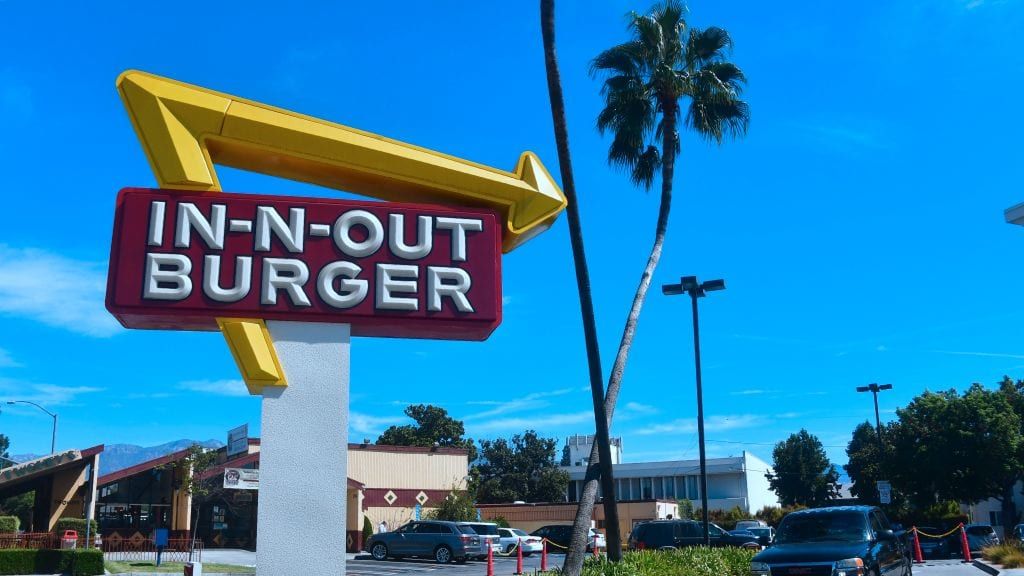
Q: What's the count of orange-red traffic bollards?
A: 6